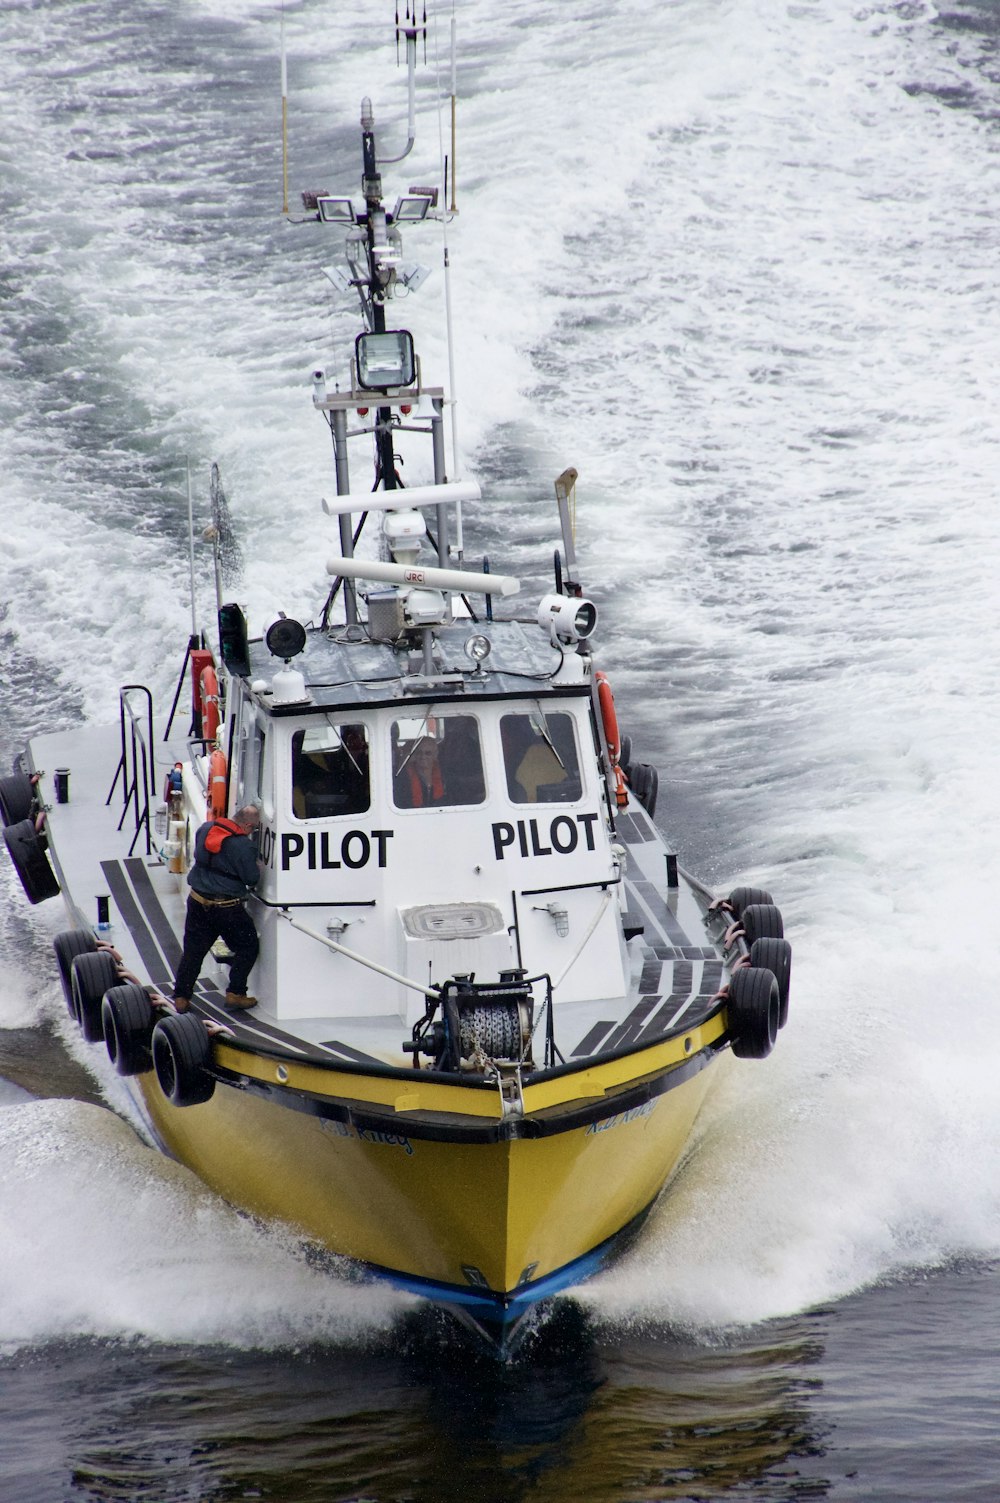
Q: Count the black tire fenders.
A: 12